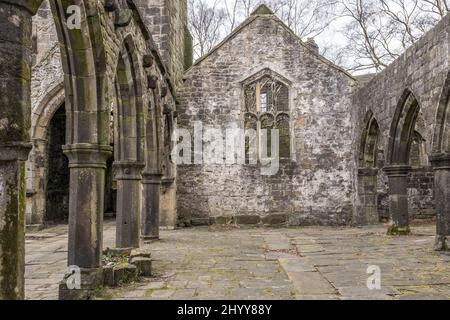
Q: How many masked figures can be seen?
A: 0